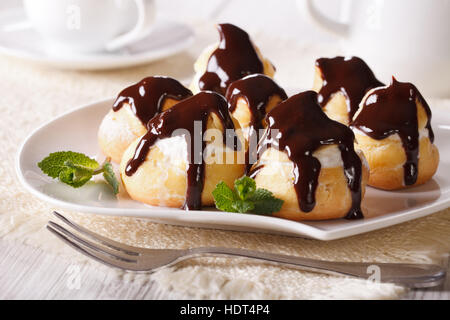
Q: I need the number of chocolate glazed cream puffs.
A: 7